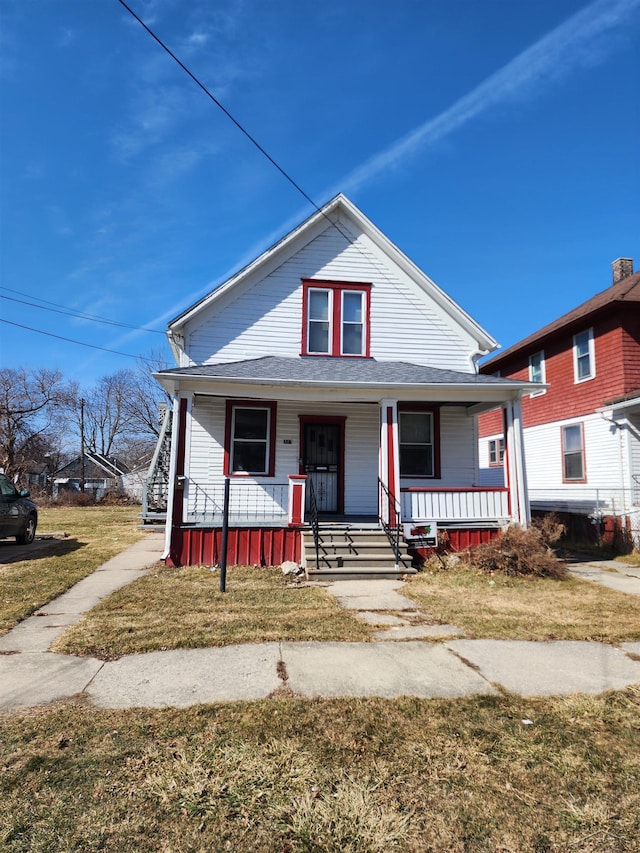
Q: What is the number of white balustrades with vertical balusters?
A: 1